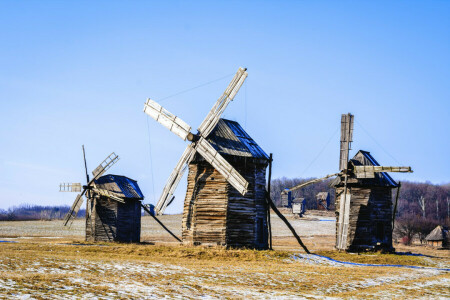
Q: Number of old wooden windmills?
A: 3